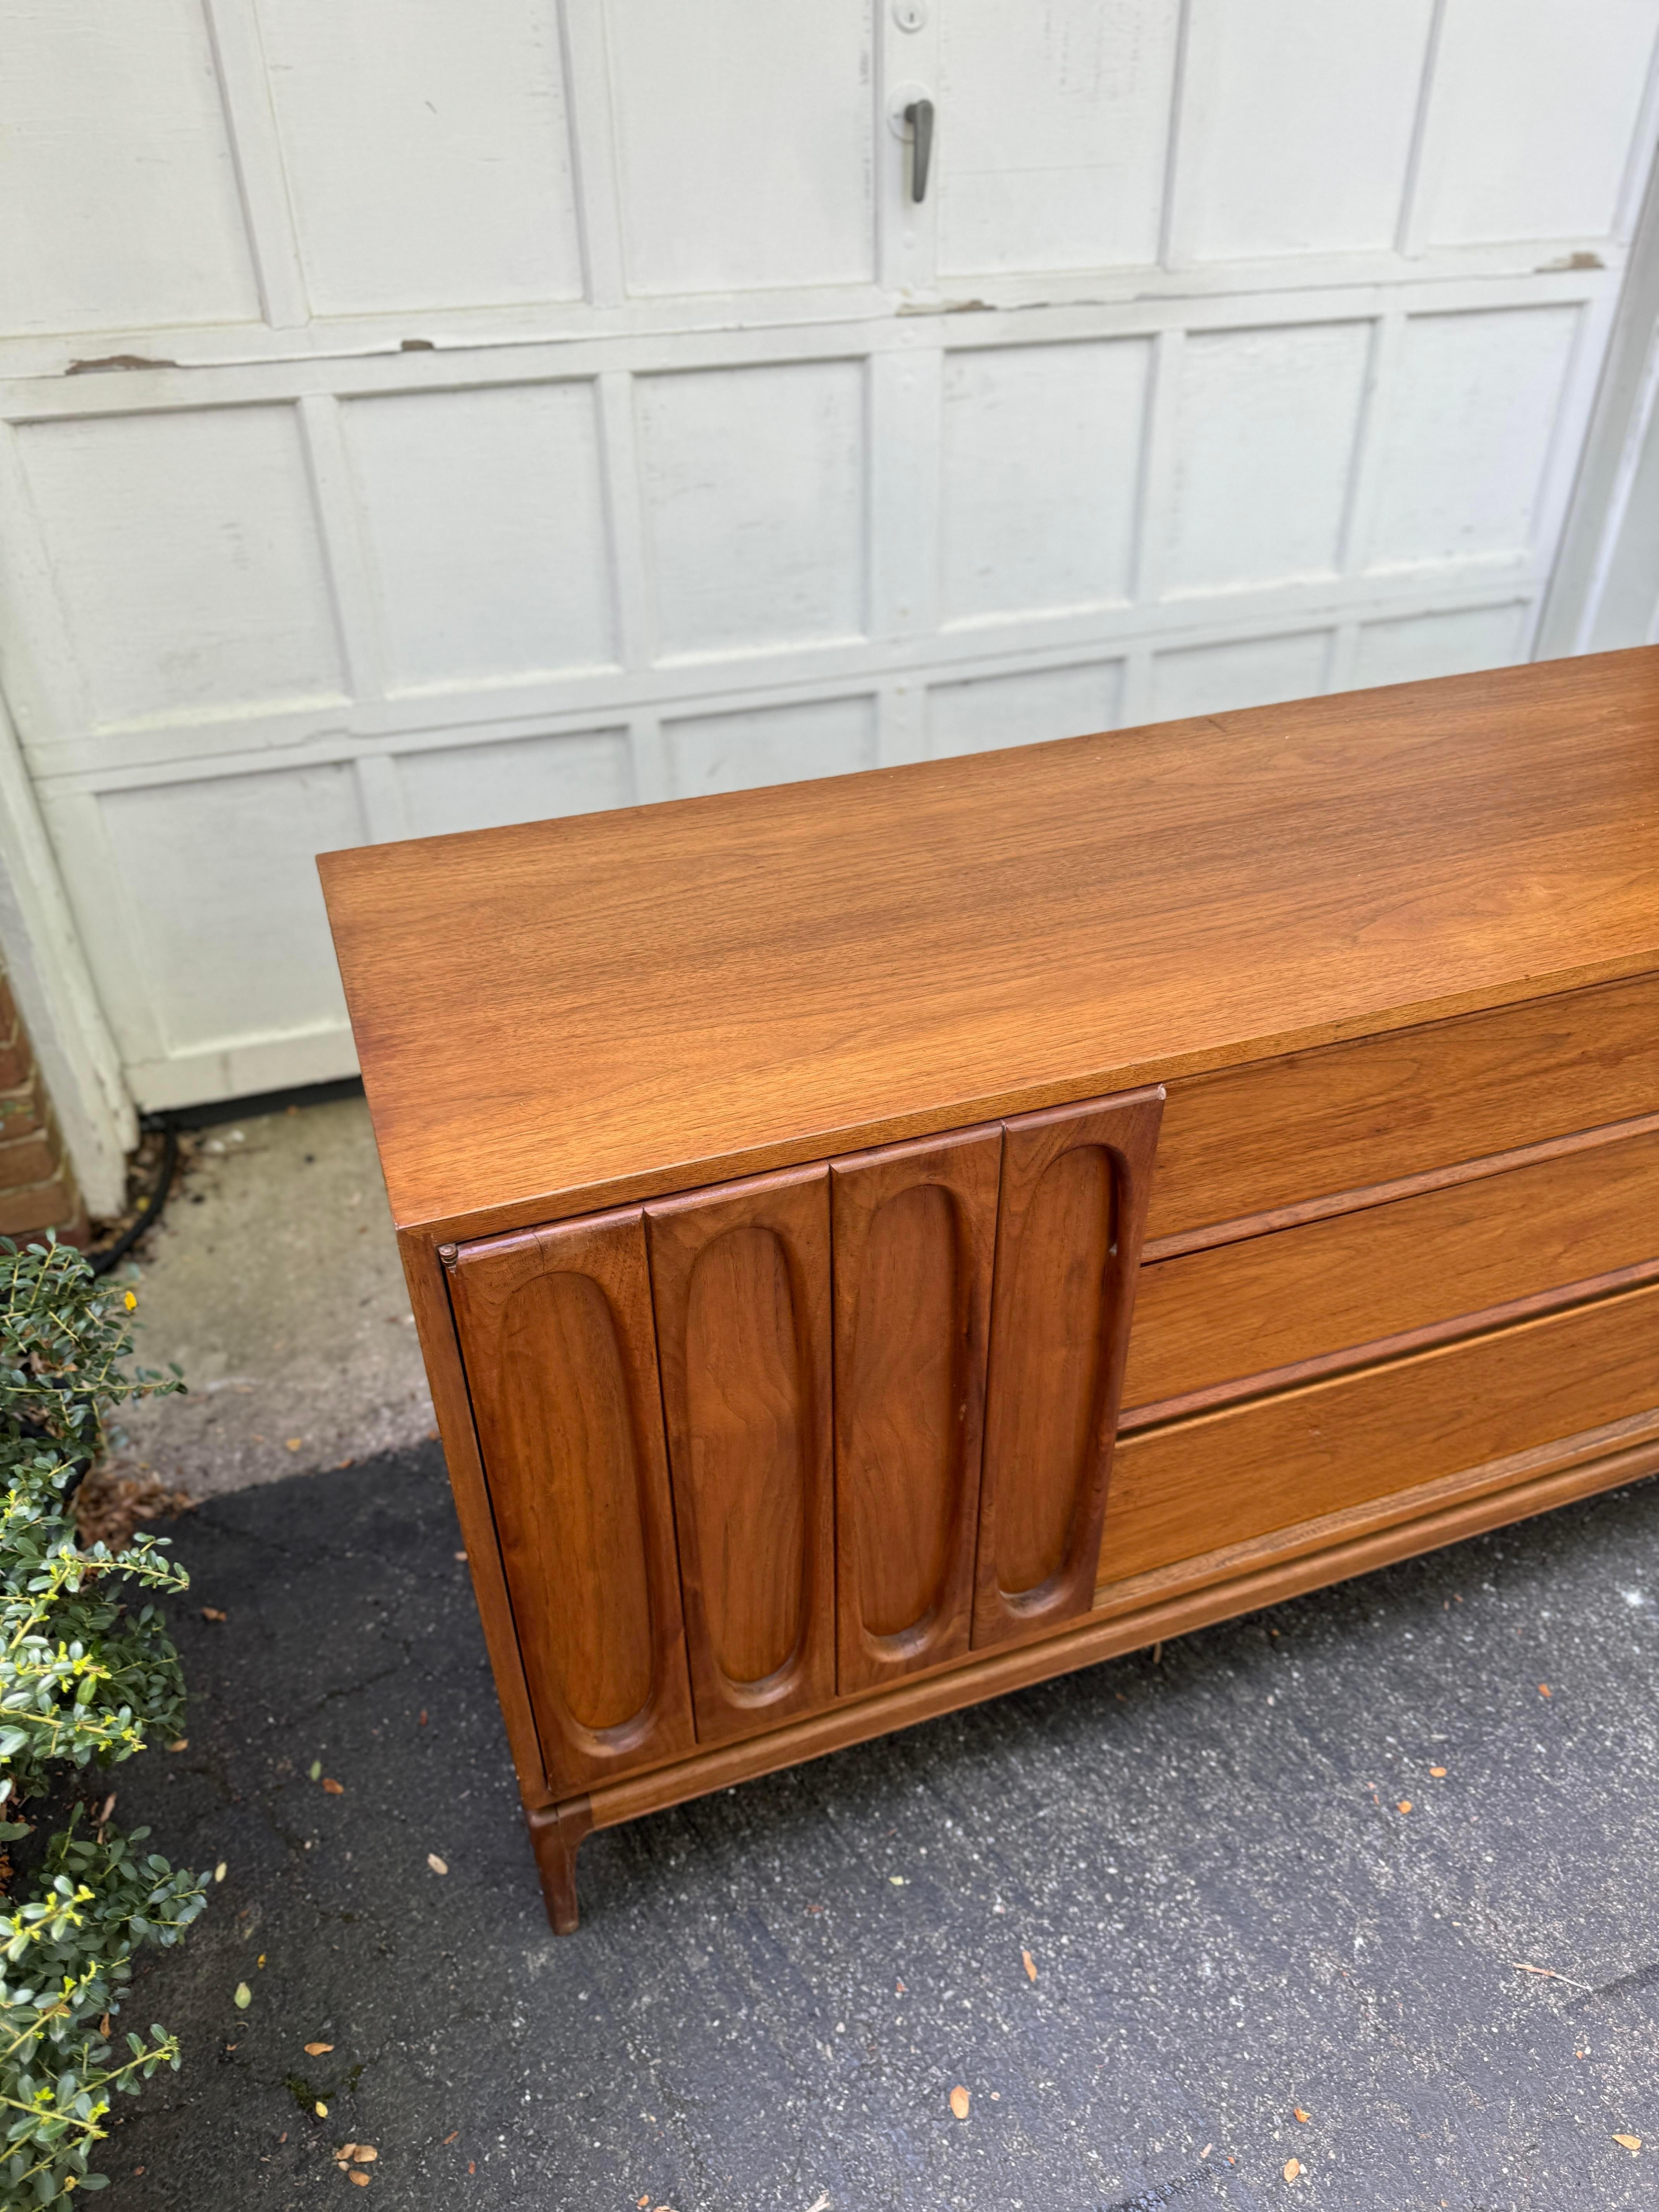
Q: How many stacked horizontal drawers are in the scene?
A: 3